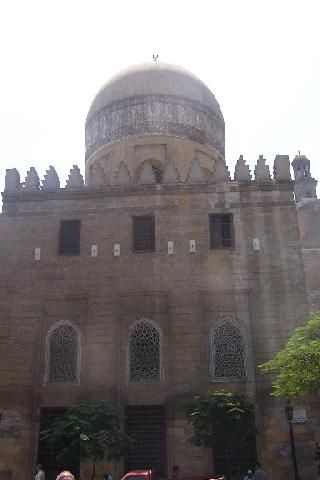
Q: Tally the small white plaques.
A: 6